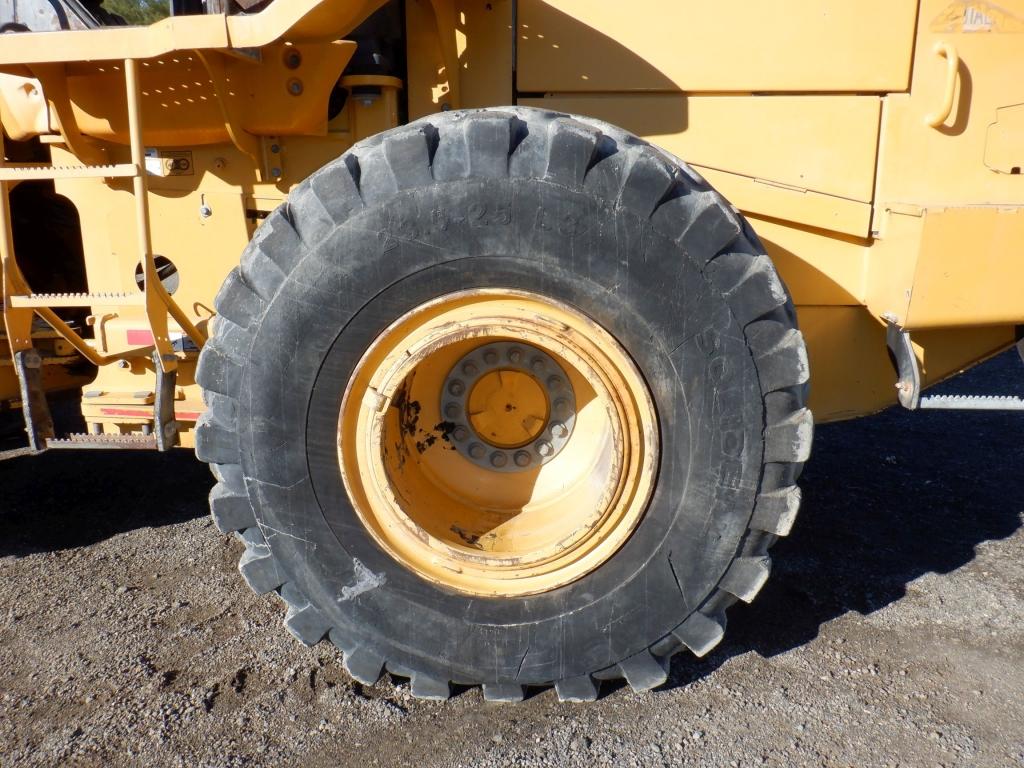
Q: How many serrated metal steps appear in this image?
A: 4